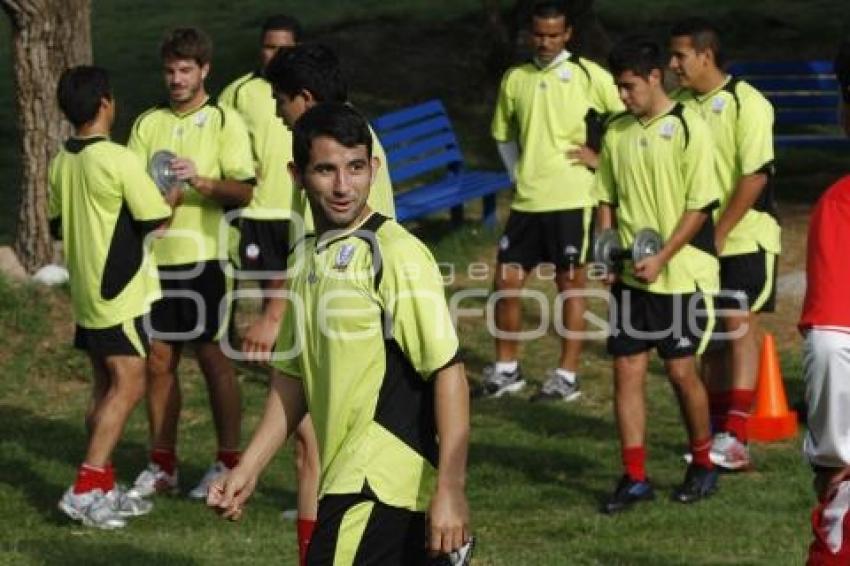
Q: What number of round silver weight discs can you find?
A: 3